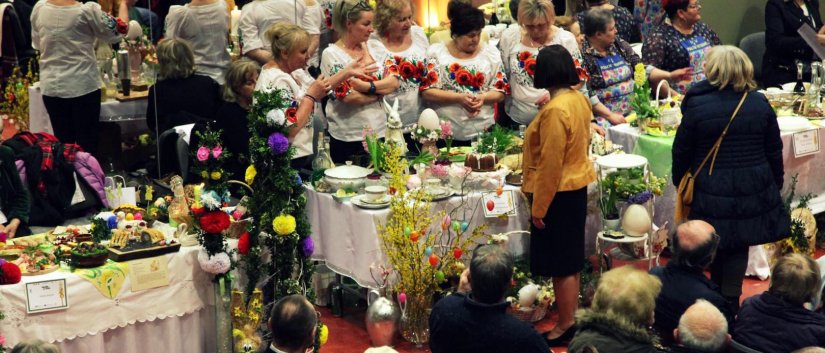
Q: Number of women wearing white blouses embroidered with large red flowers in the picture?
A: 5